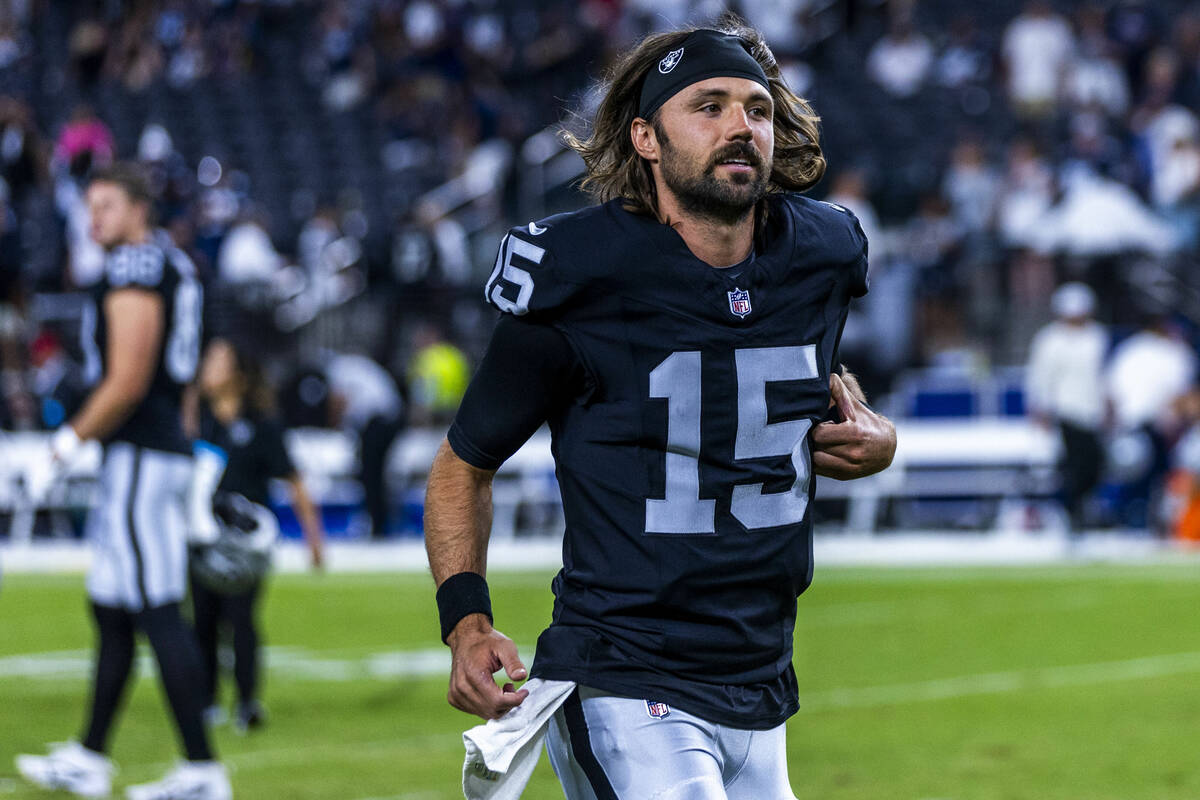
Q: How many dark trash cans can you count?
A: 0